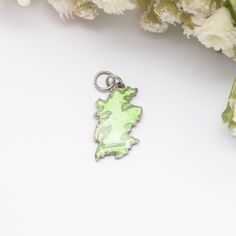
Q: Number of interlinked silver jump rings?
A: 2